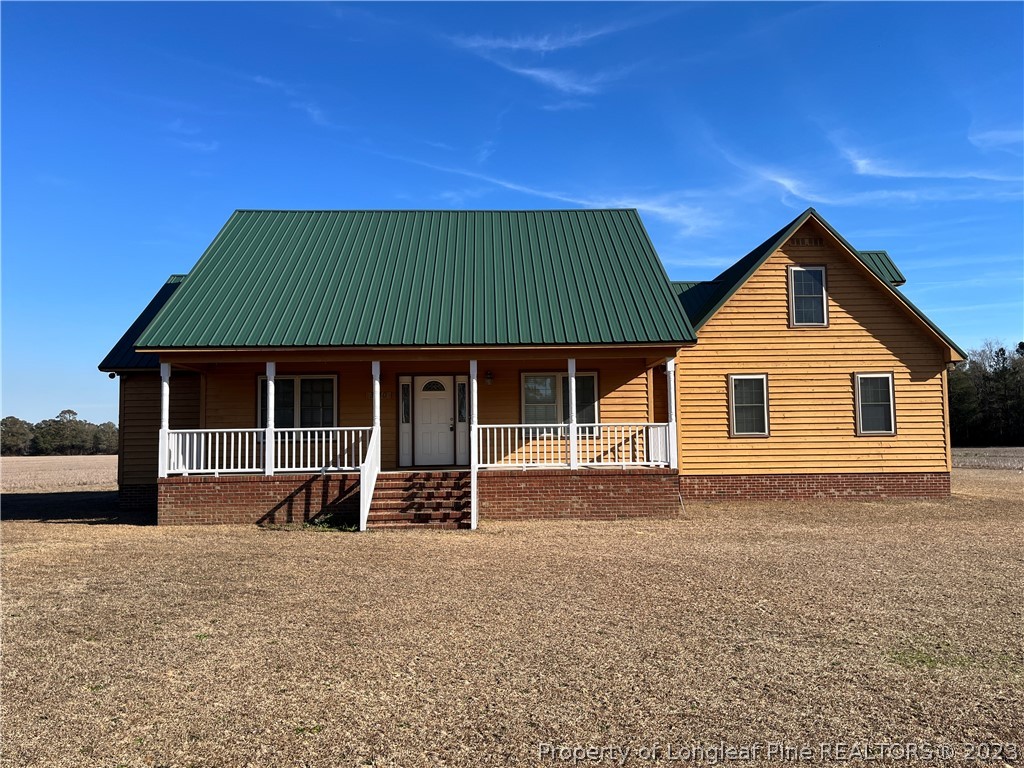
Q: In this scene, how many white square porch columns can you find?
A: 6